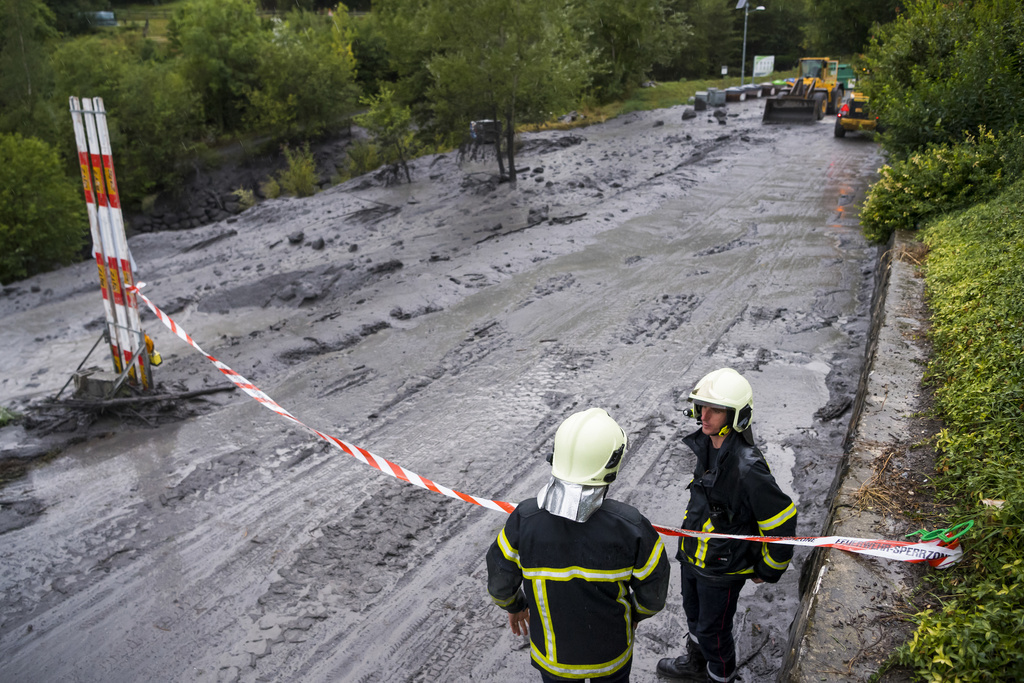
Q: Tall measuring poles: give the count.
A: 3